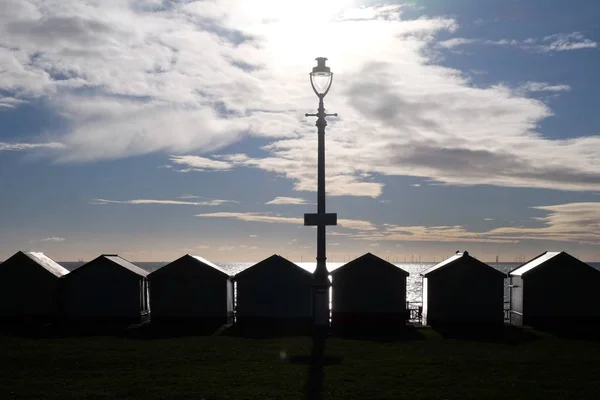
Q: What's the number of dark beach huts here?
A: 7